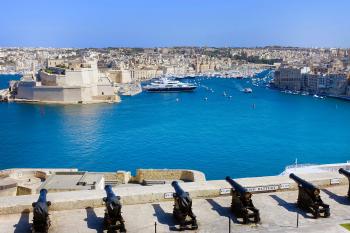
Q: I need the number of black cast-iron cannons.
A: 6